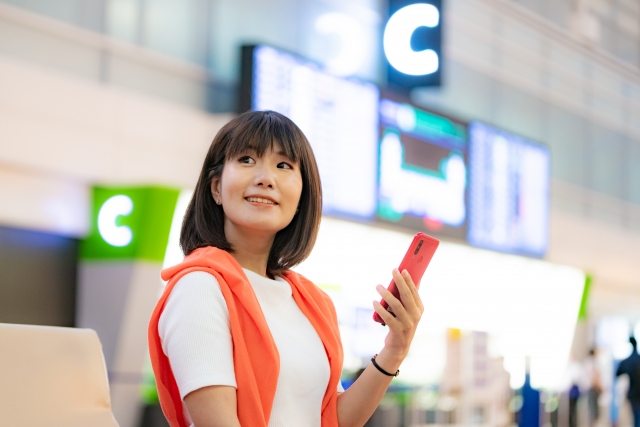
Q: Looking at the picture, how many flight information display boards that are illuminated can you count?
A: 3